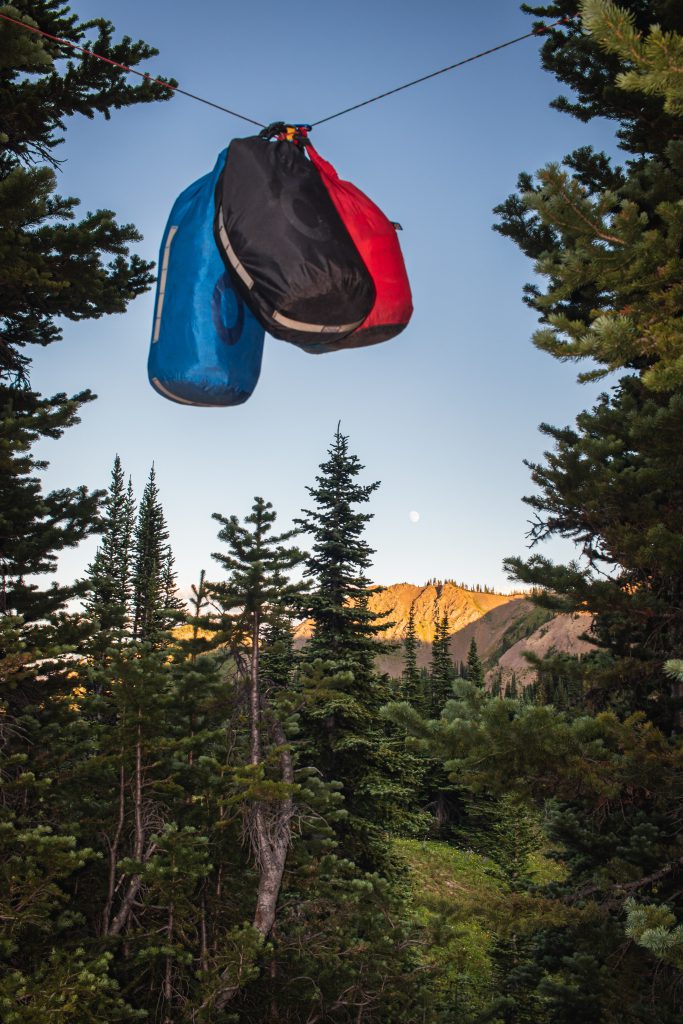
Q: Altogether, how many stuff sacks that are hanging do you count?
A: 3